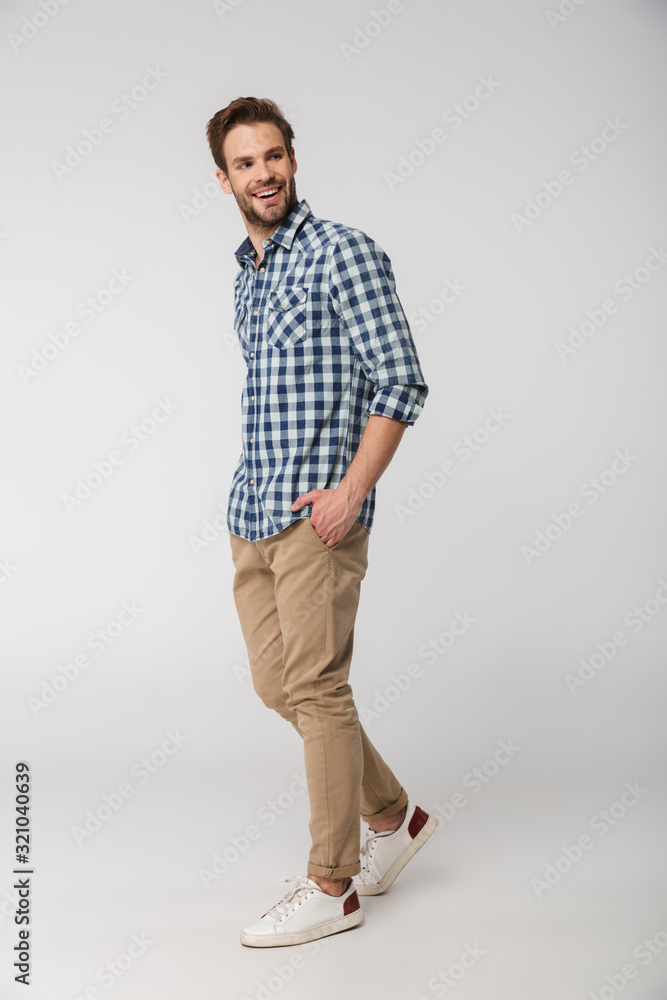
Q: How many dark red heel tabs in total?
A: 2